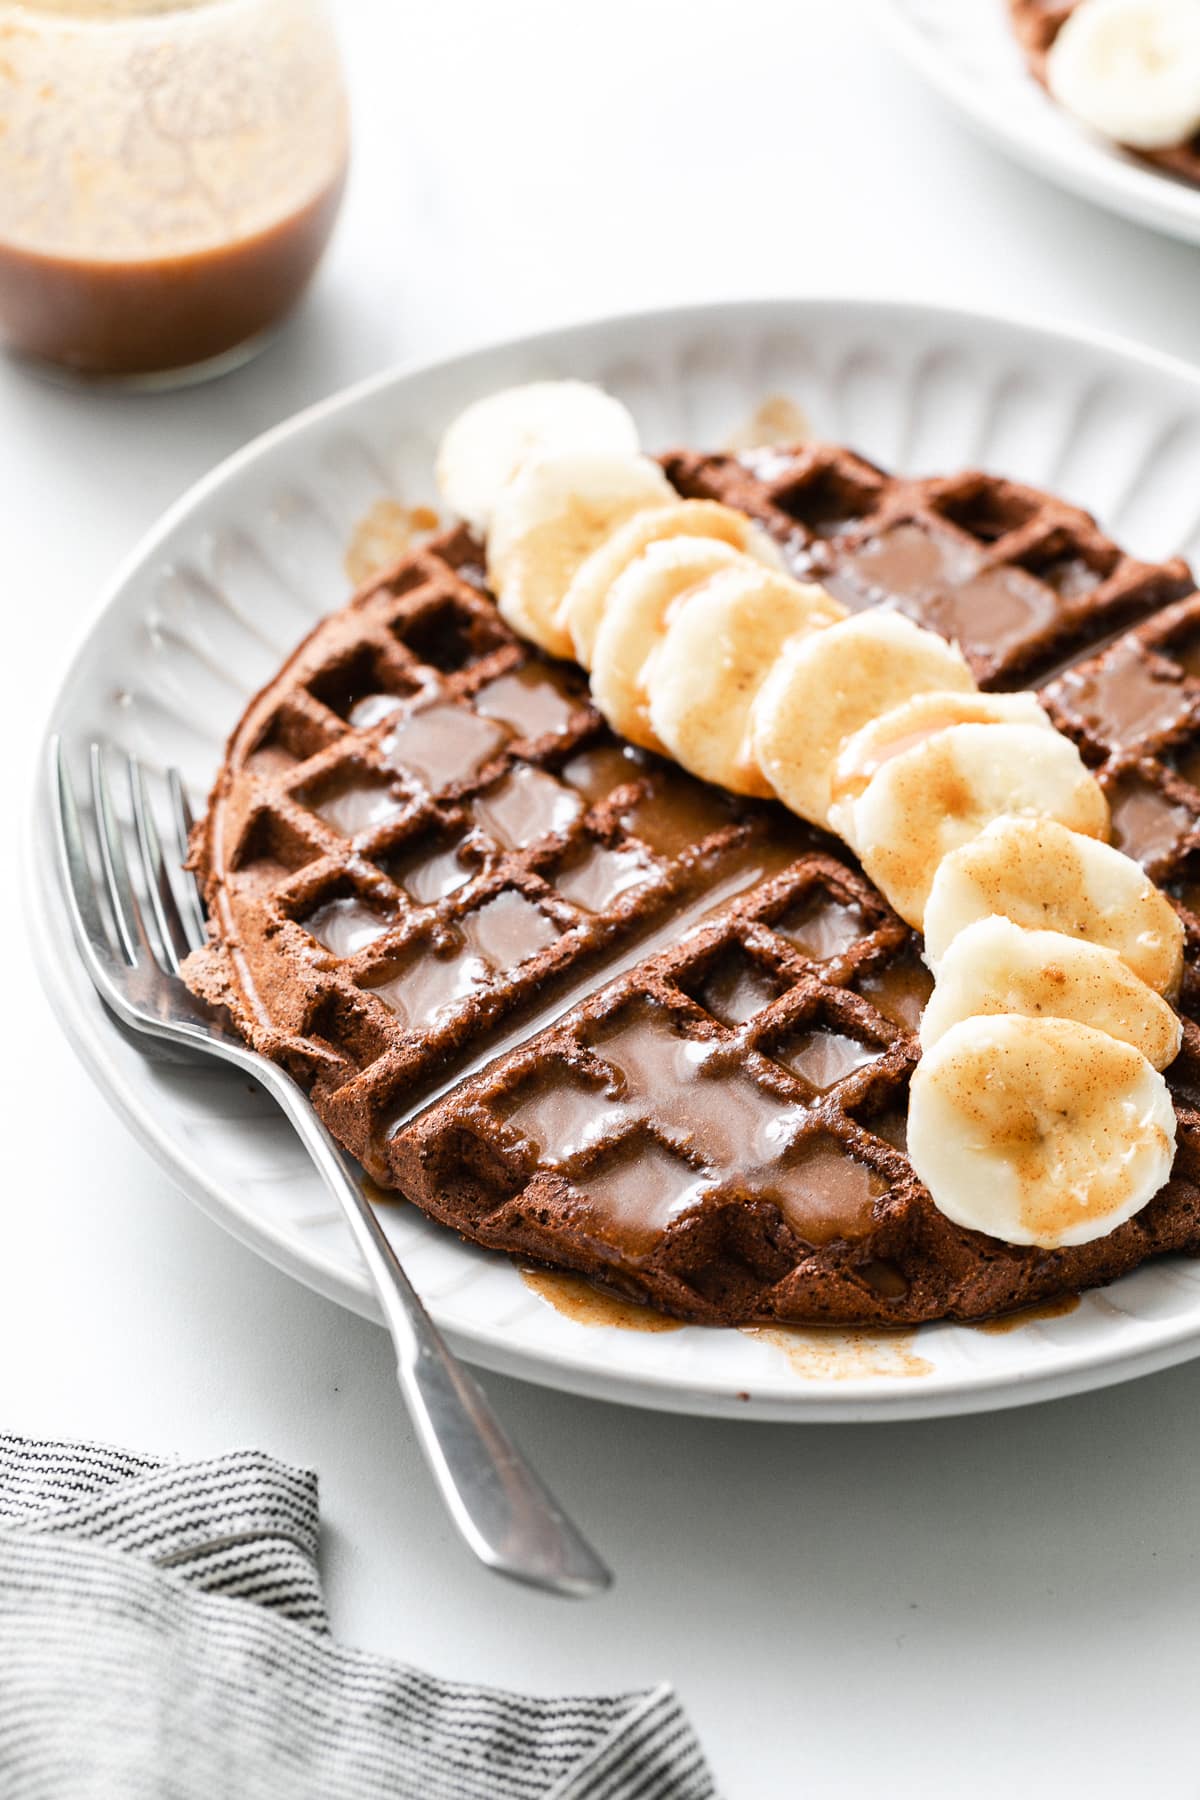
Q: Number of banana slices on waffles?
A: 12